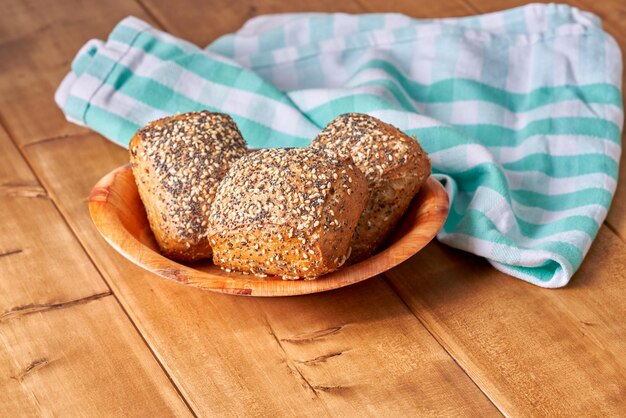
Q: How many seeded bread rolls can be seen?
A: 3